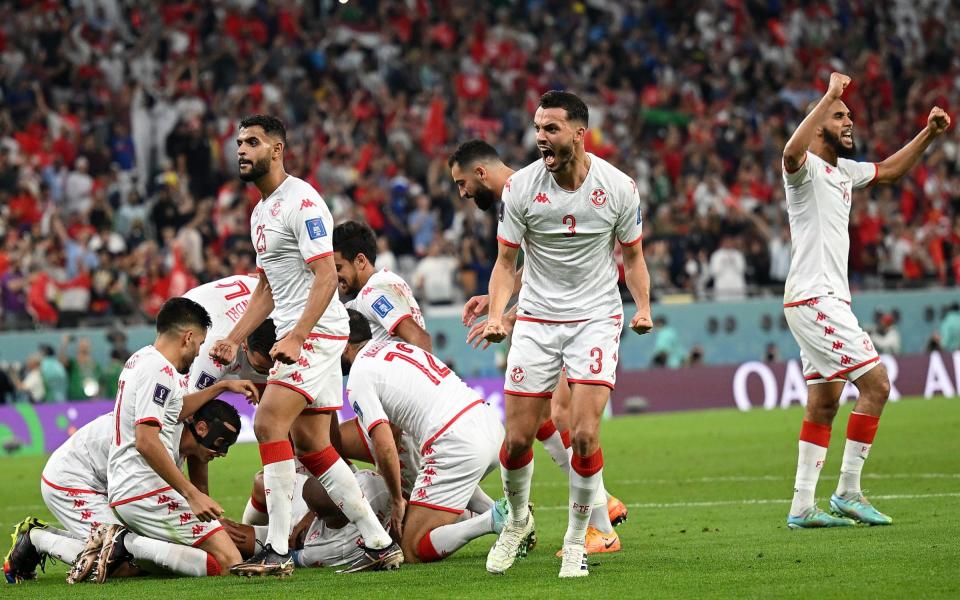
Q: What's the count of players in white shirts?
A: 10